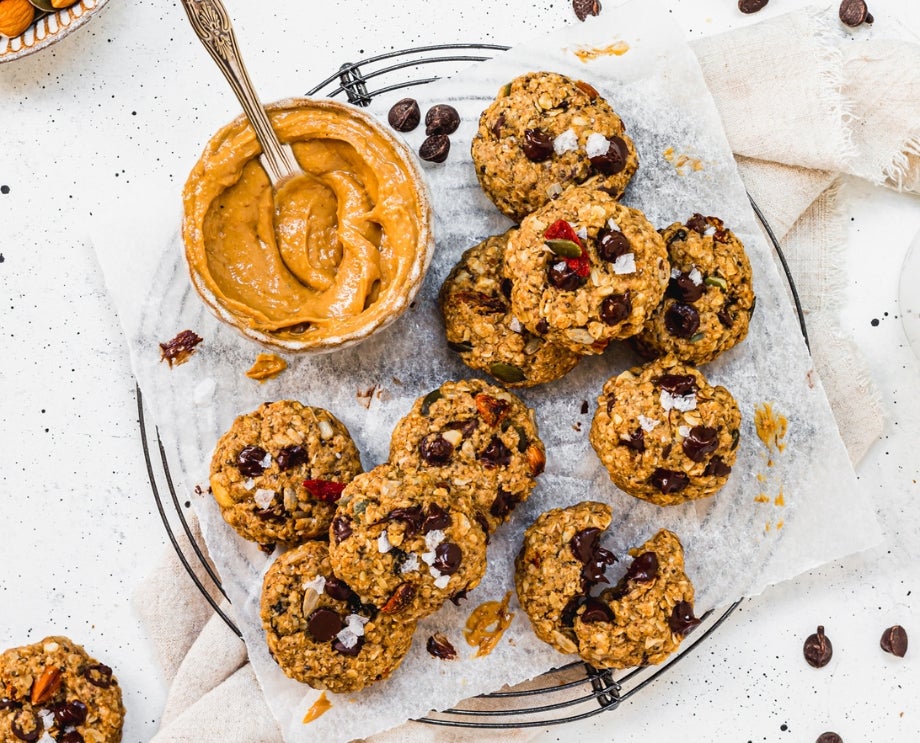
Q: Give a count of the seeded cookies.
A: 11